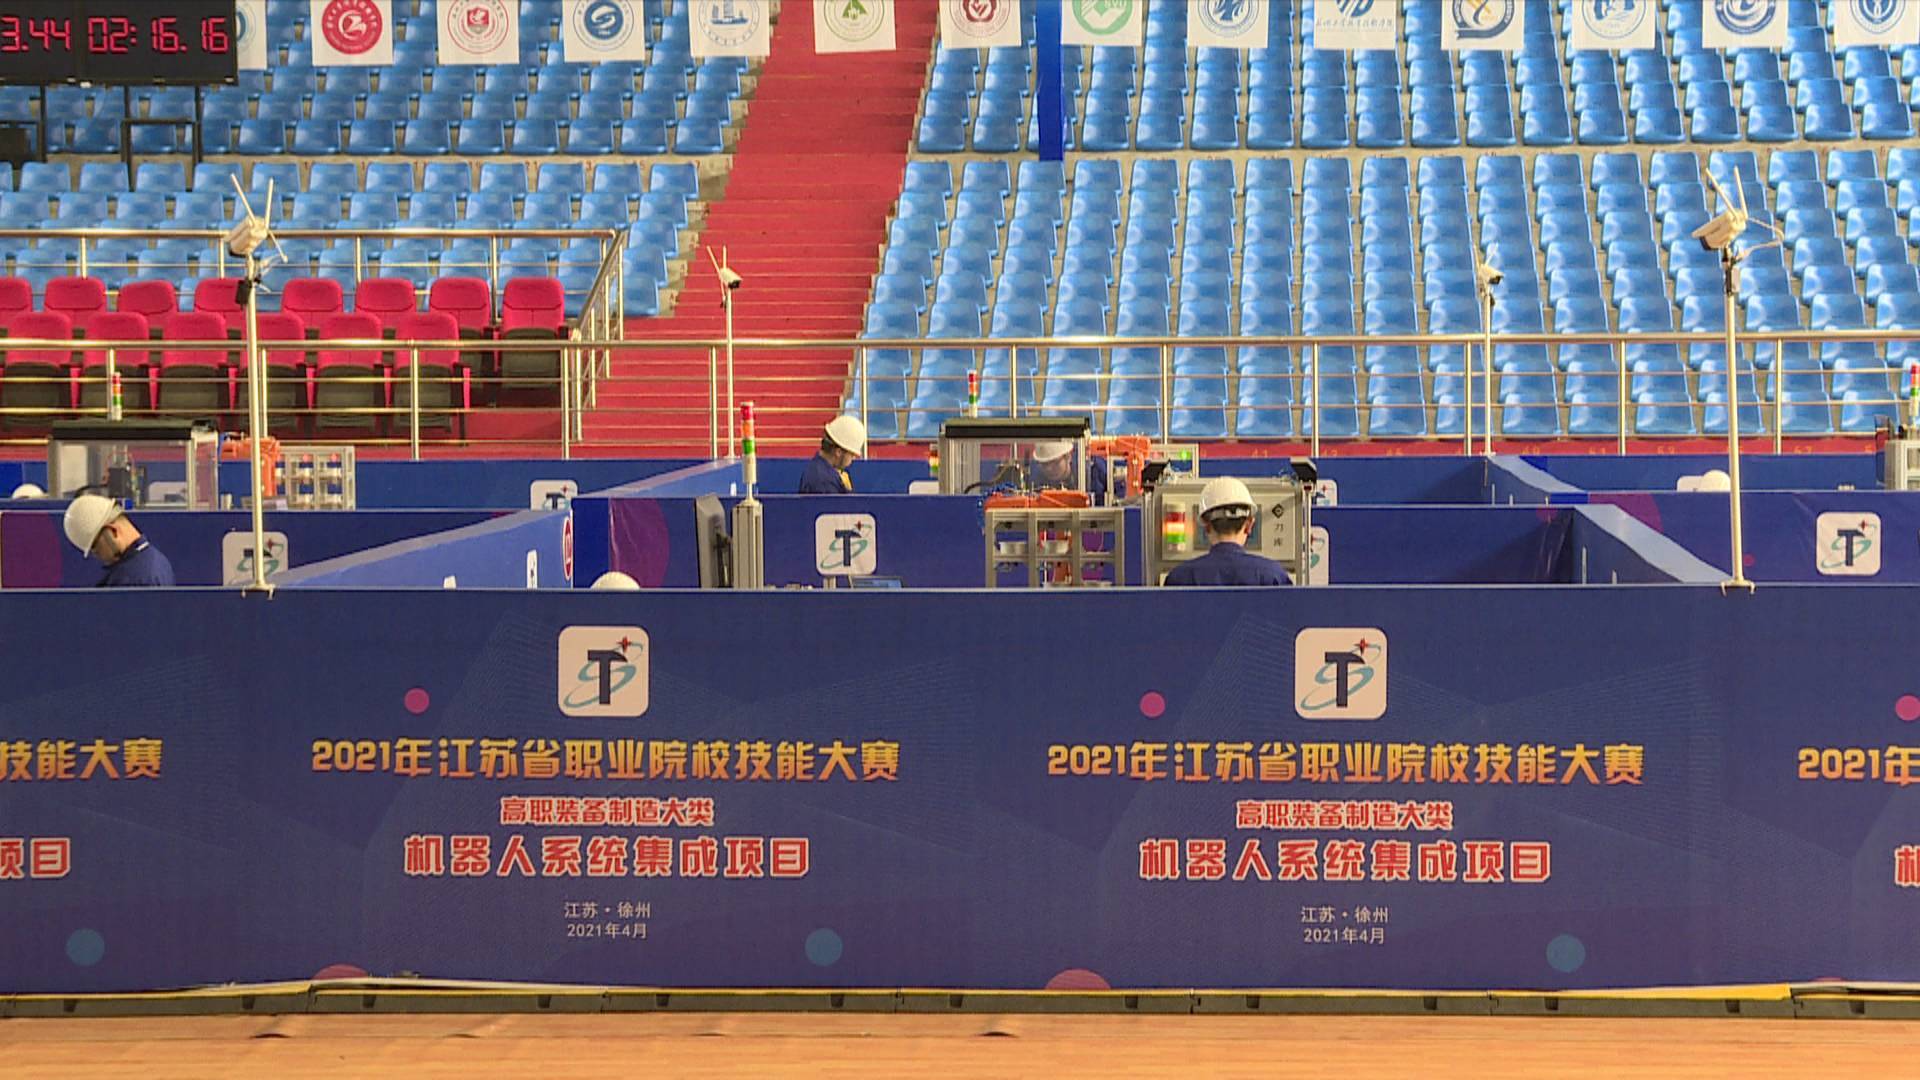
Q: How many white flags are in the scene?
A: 14